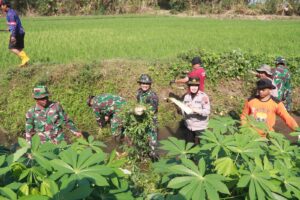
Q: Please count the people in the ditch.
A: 8